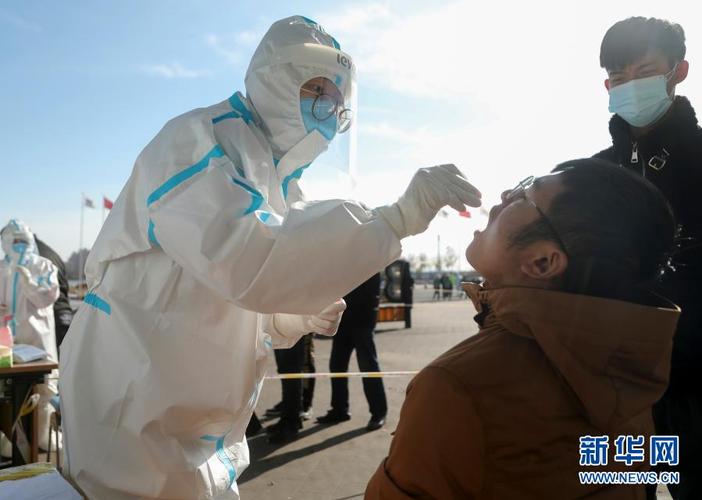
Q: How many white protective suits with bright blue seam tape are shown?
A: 2